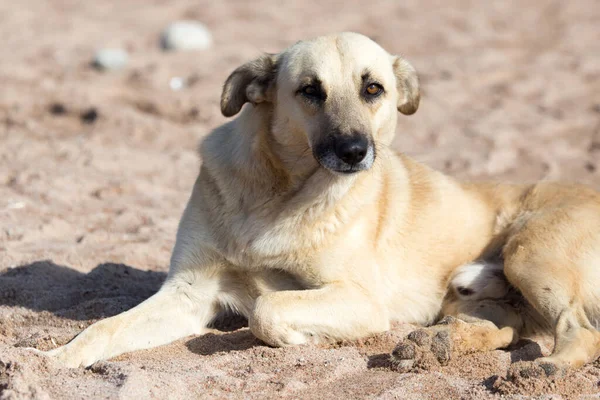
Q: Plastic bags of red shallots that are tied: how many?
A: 0